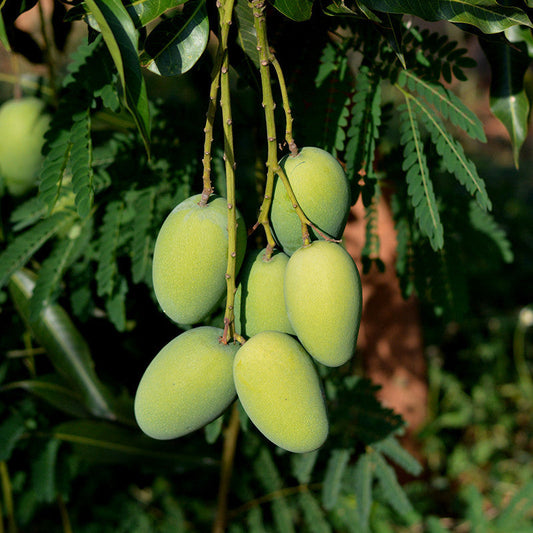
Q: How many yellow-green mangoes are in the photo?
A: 7